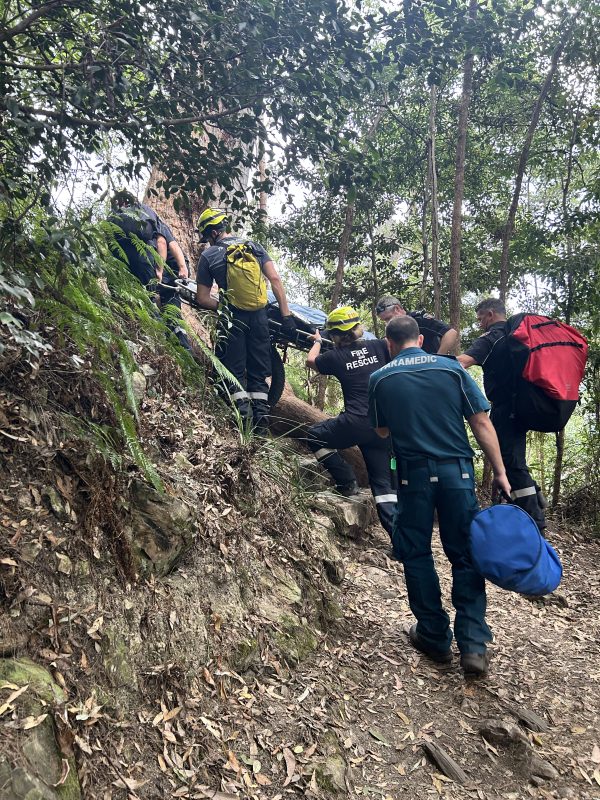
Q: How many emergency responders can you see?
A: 7